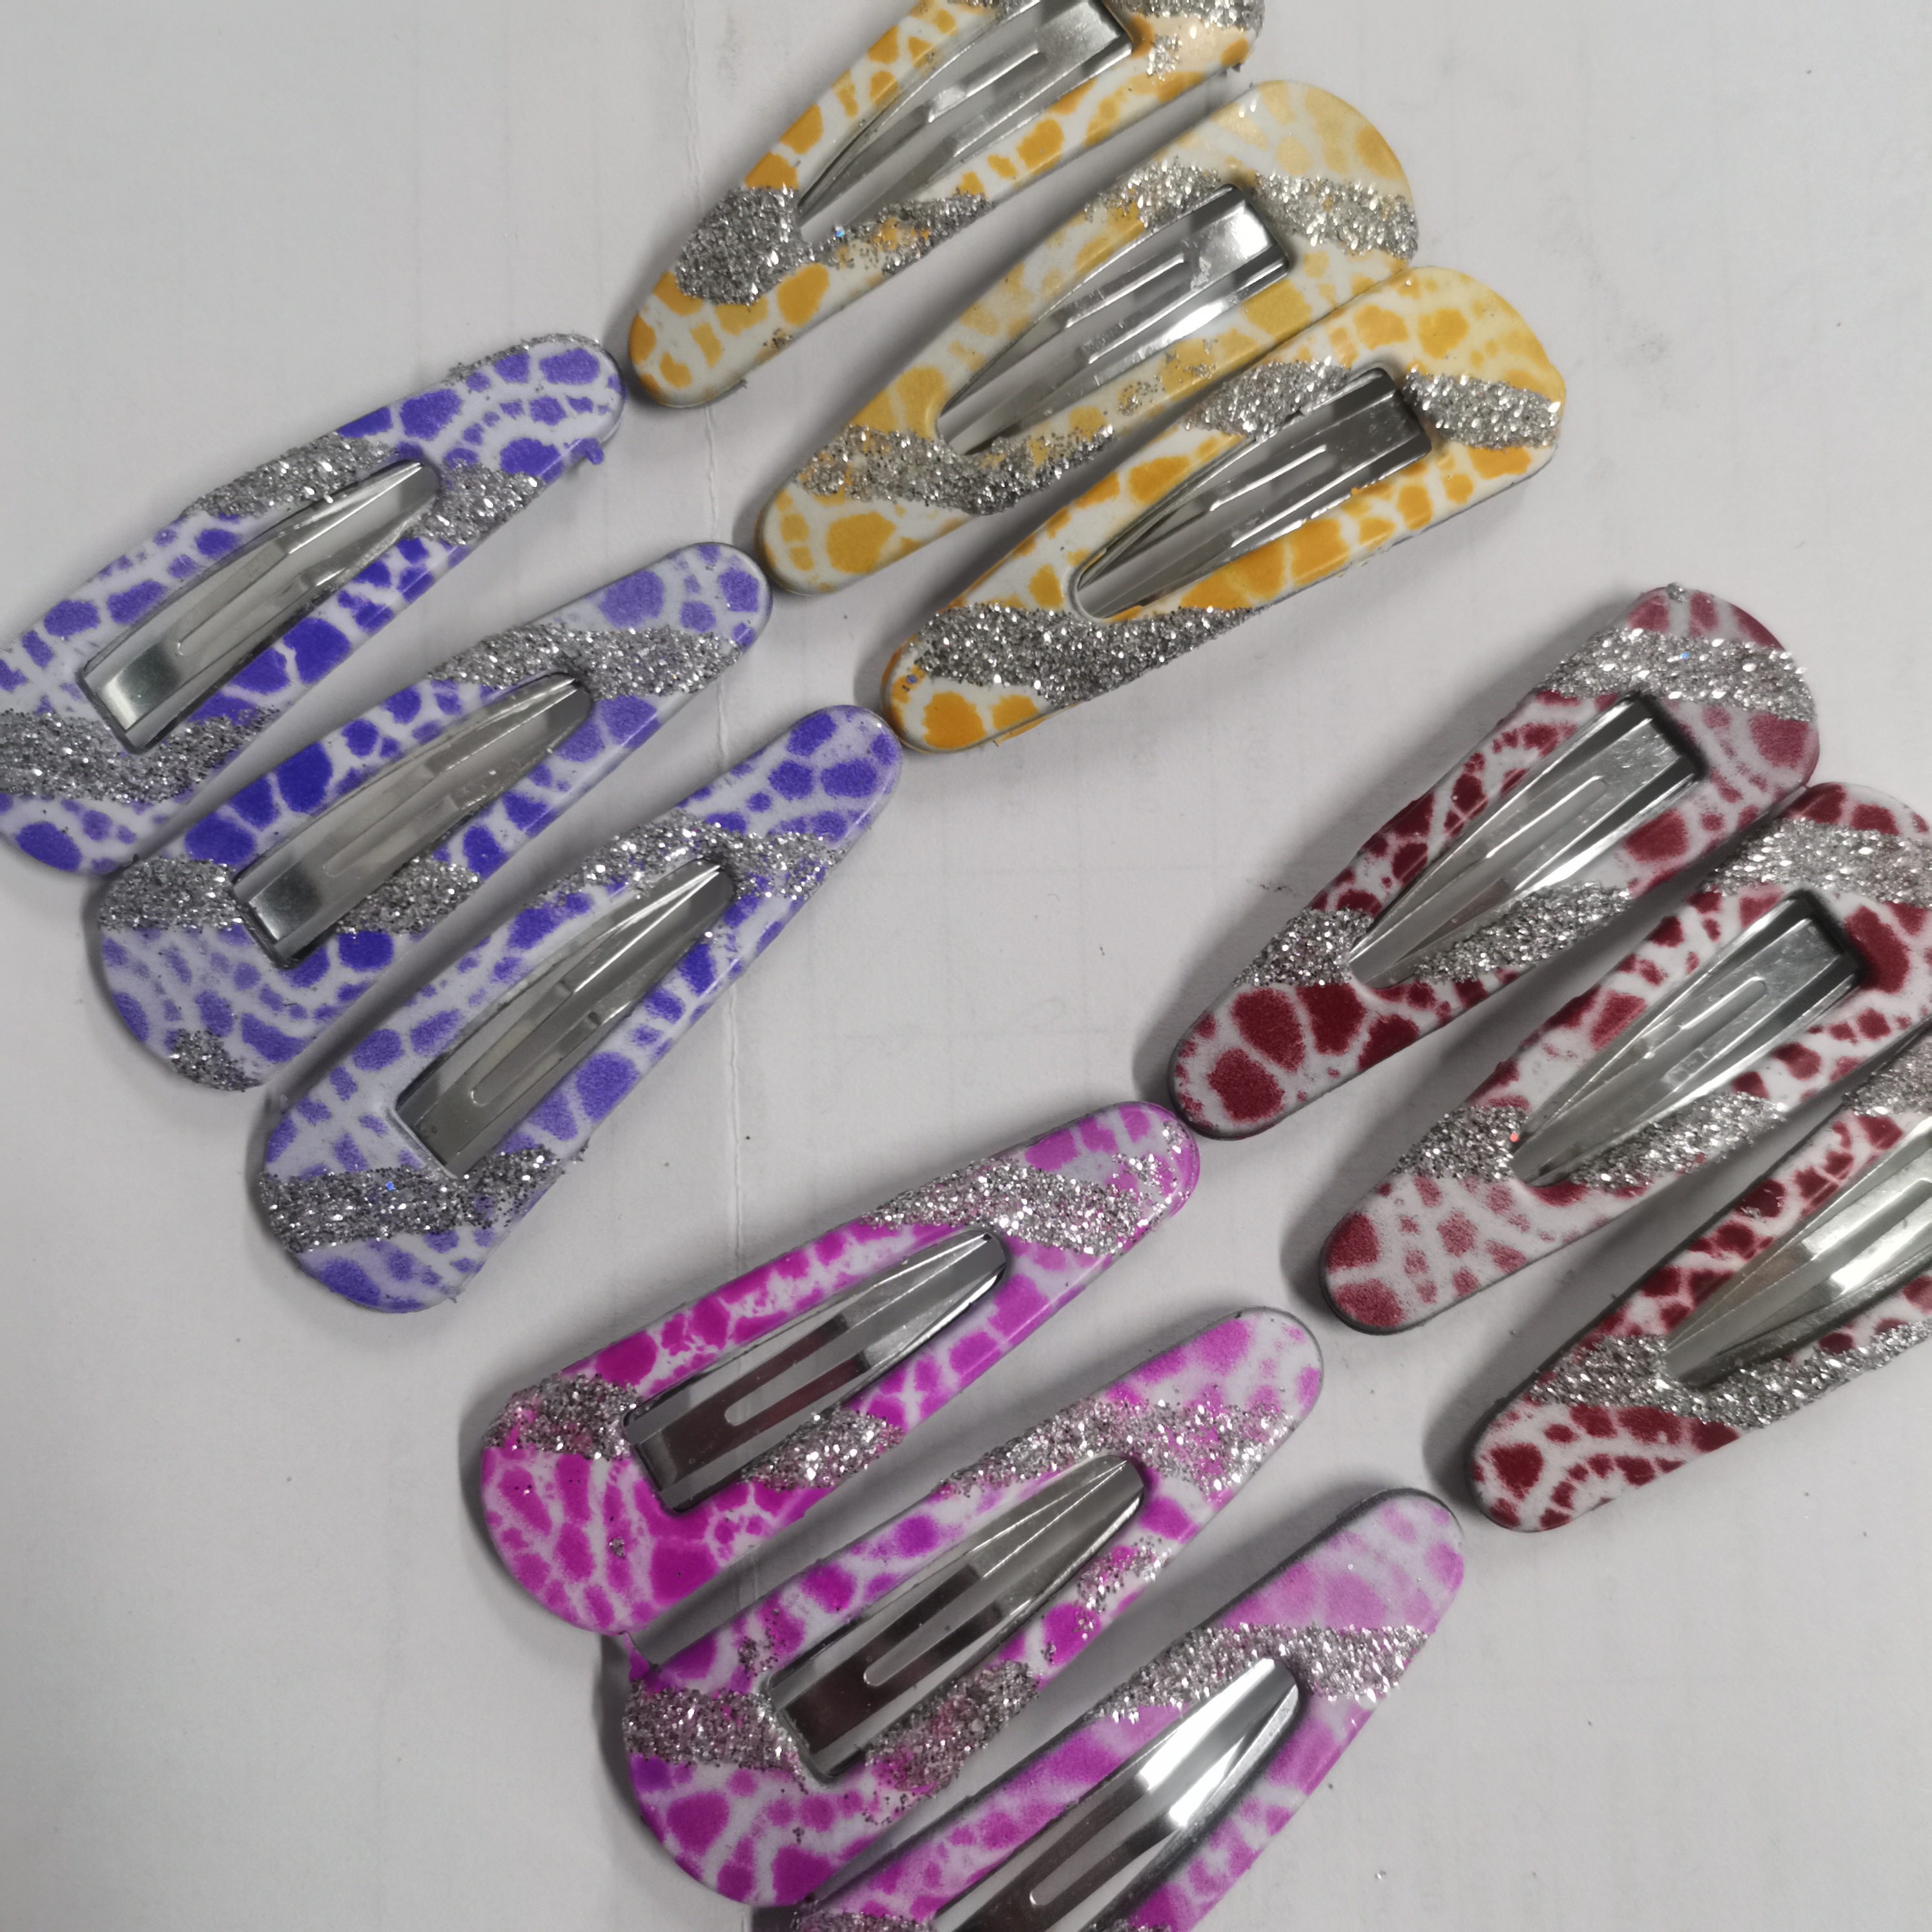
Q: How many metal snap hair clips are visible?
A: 12